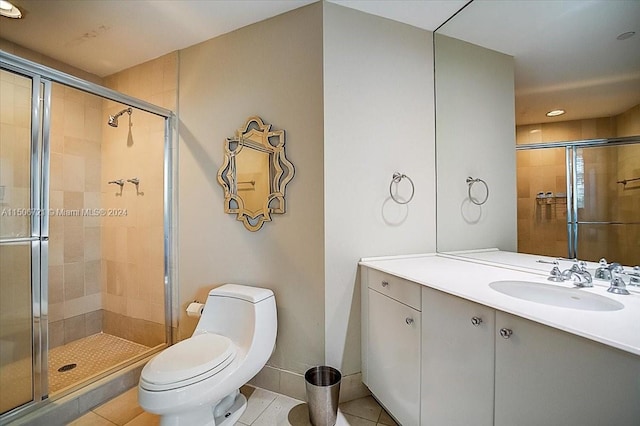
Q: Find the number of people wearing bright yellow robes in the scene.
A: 0